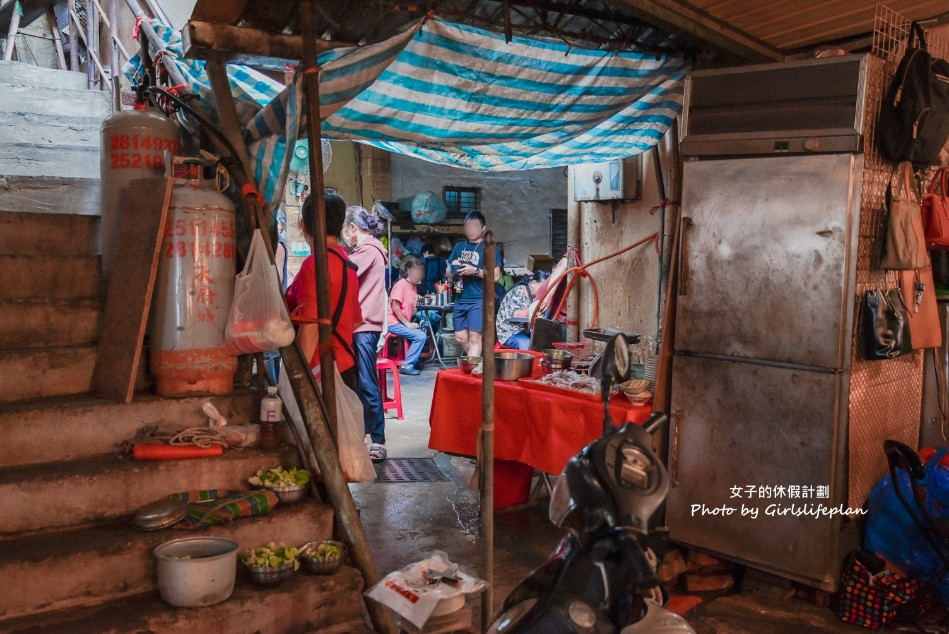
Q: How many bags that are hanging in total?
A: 7